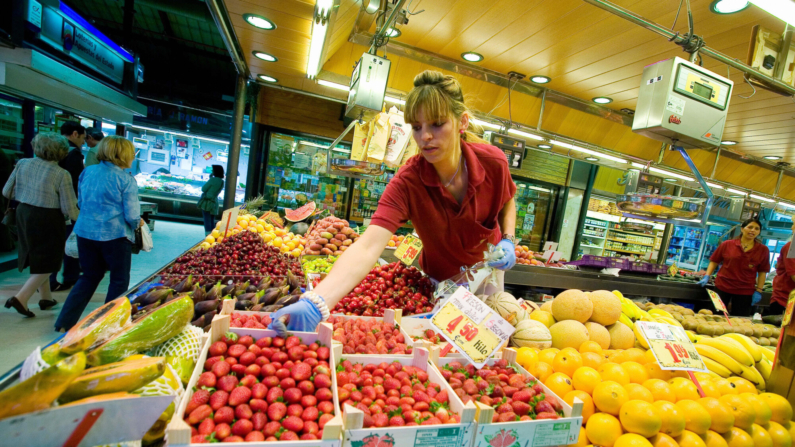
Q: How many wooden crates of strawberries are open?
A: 6